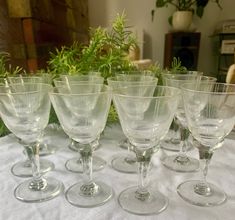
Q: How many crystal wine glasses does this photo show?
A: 12